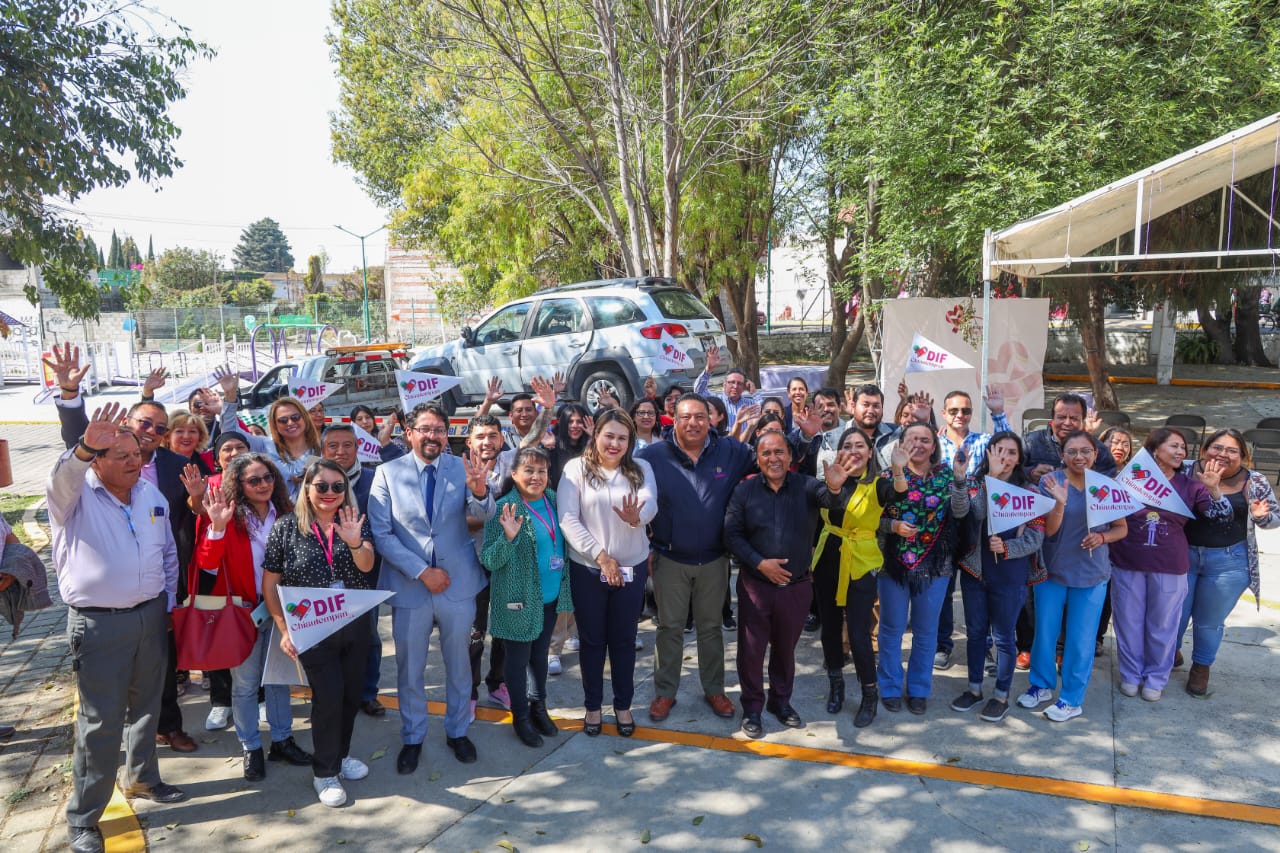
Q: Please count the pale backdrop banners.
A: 1